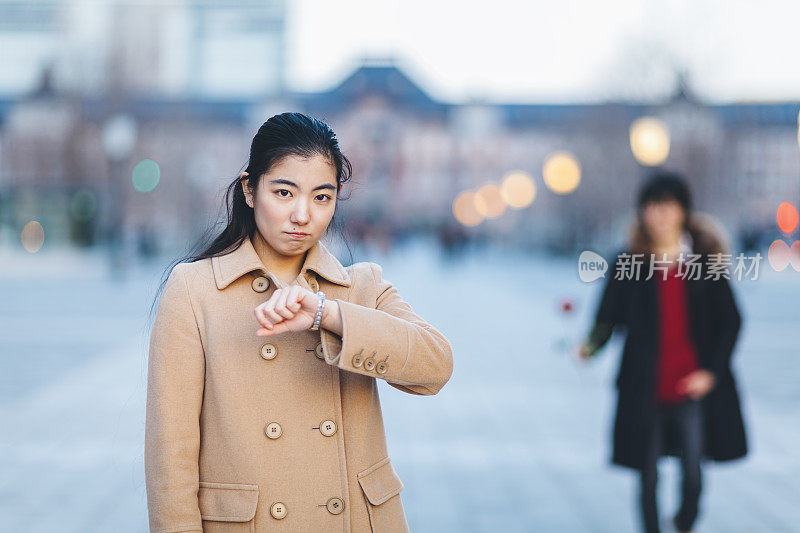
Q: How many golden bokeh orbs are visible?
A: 5